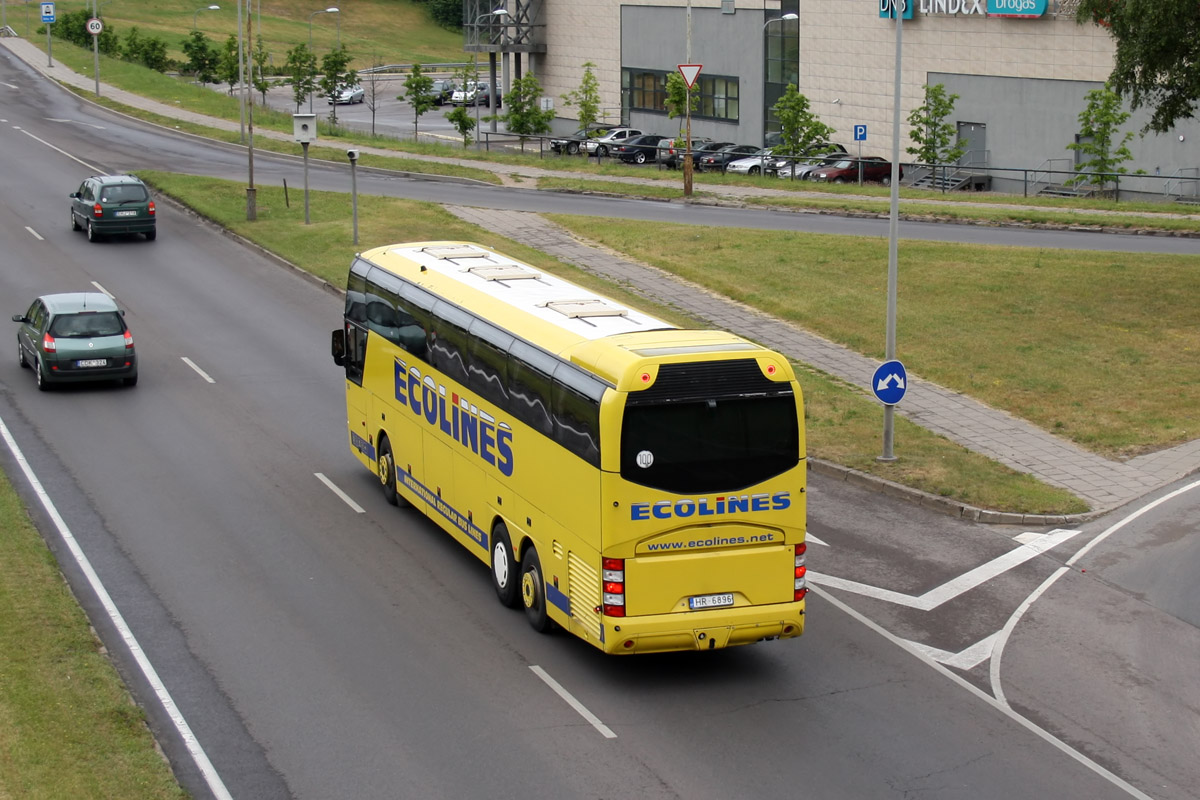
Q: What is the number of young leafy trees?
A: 13